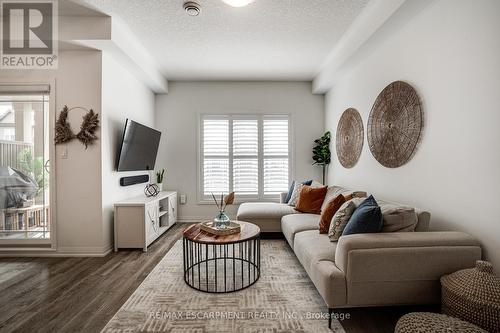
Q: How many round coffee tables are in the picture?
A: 1